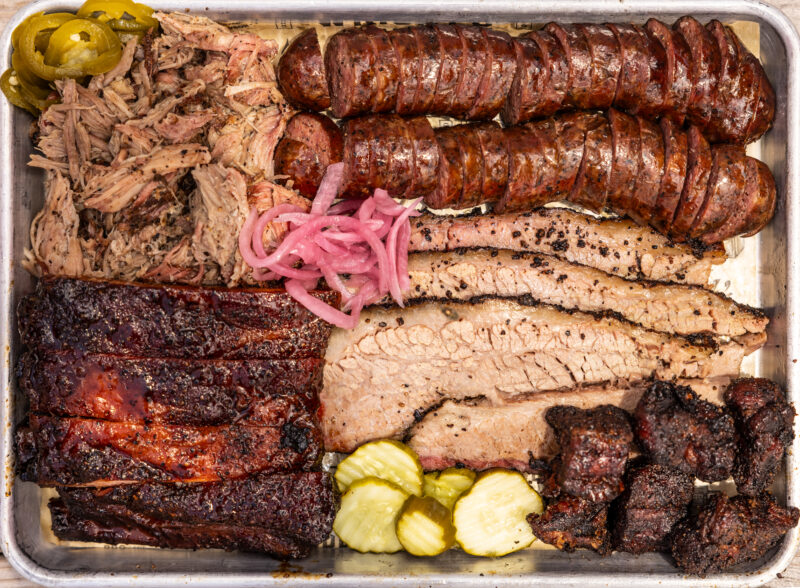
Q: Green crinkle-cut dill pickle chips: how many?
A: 5